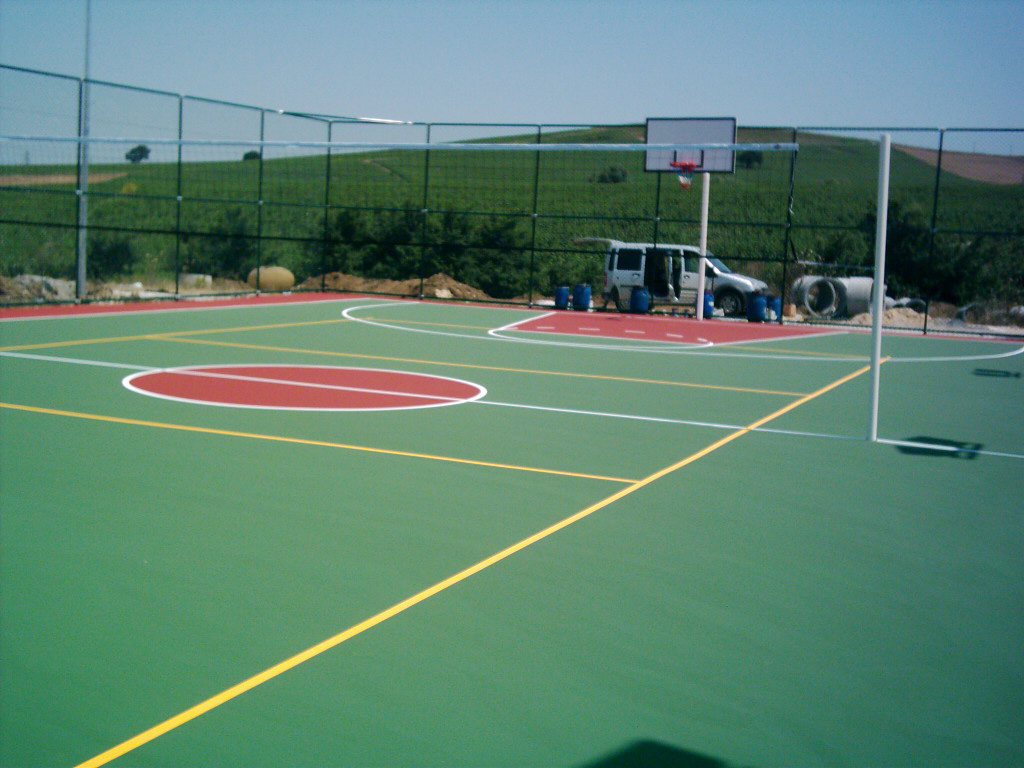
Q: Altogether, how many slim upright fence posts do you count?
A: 9